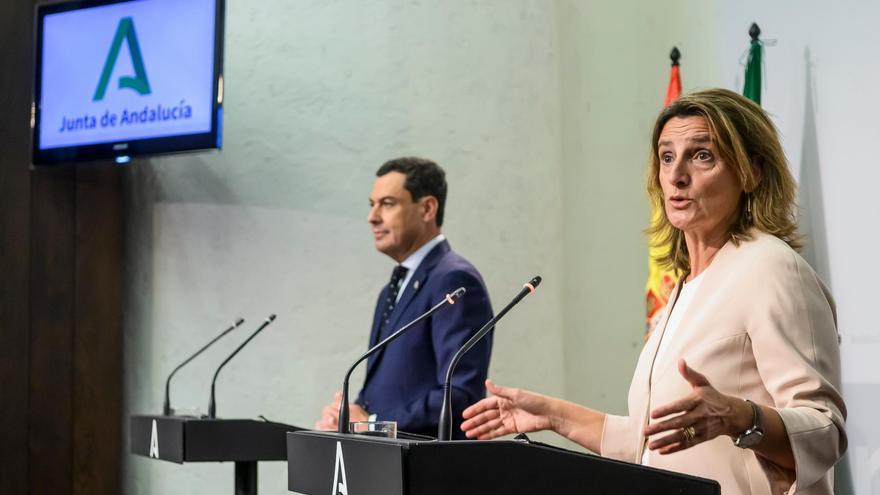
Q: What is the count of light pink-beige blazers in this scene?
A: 1